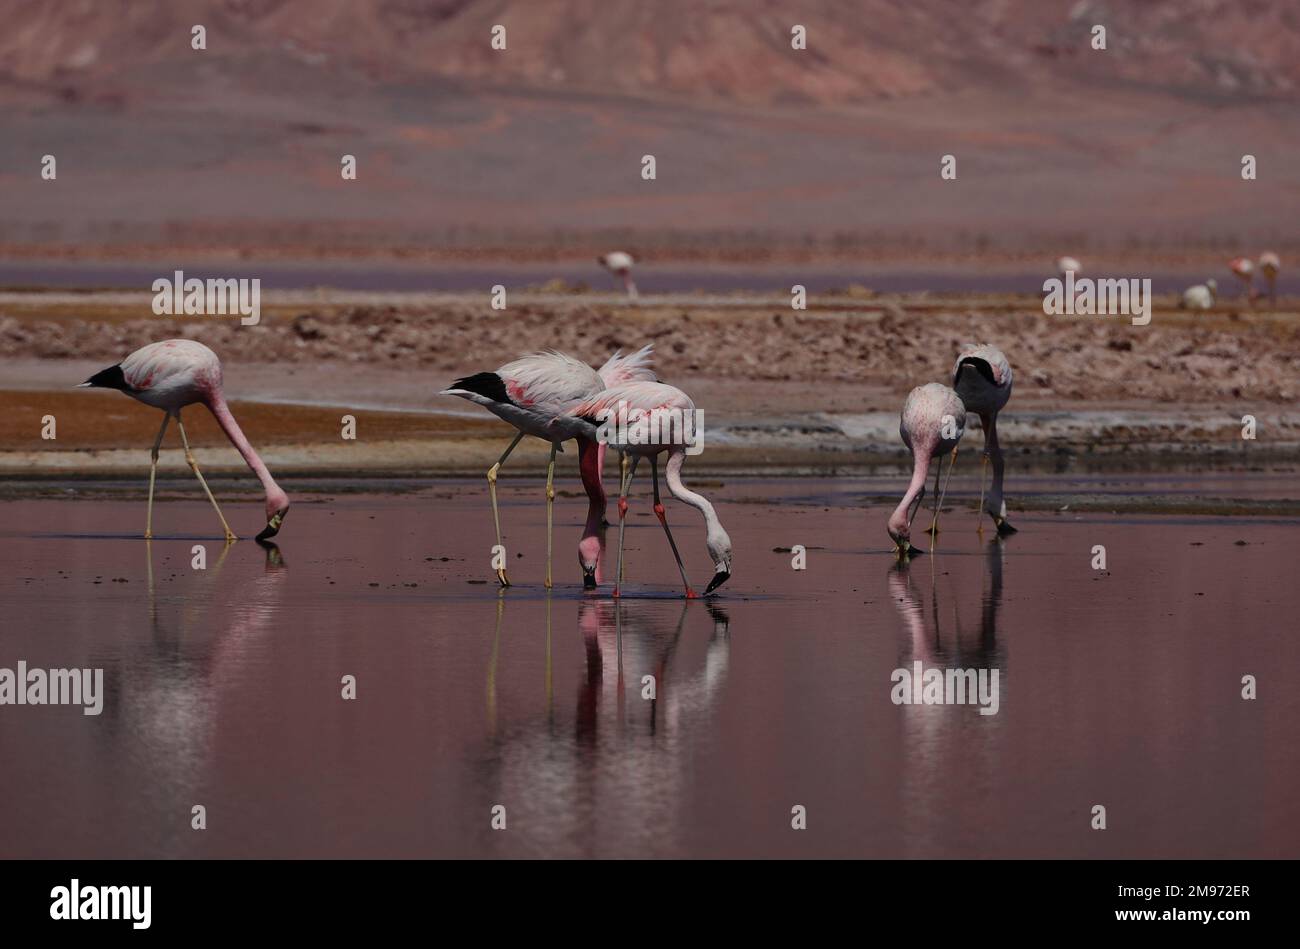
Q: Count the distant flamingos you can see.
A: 5